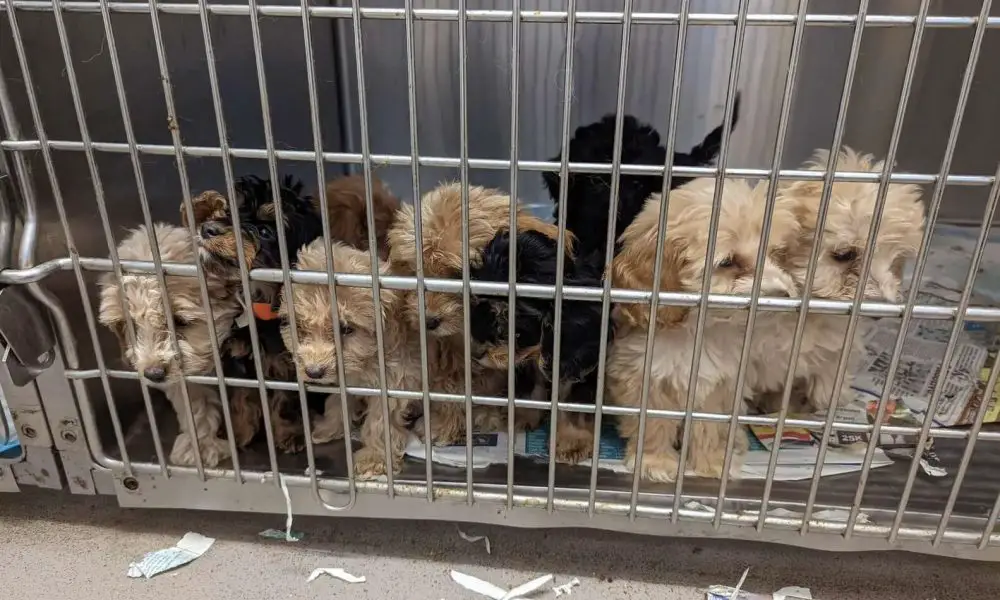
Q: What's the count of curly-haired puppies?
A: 9